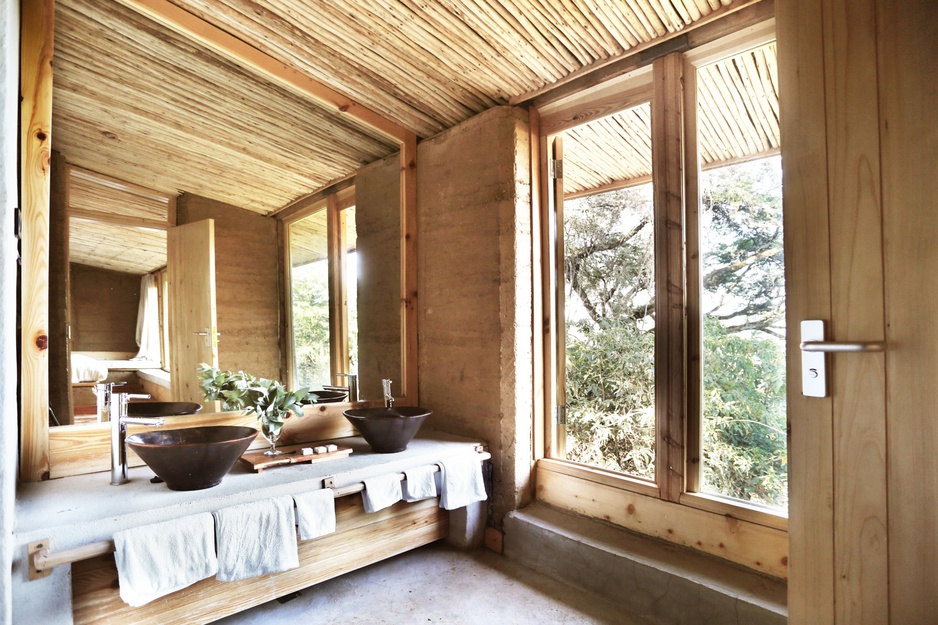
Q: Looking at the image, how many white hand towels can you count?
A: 6